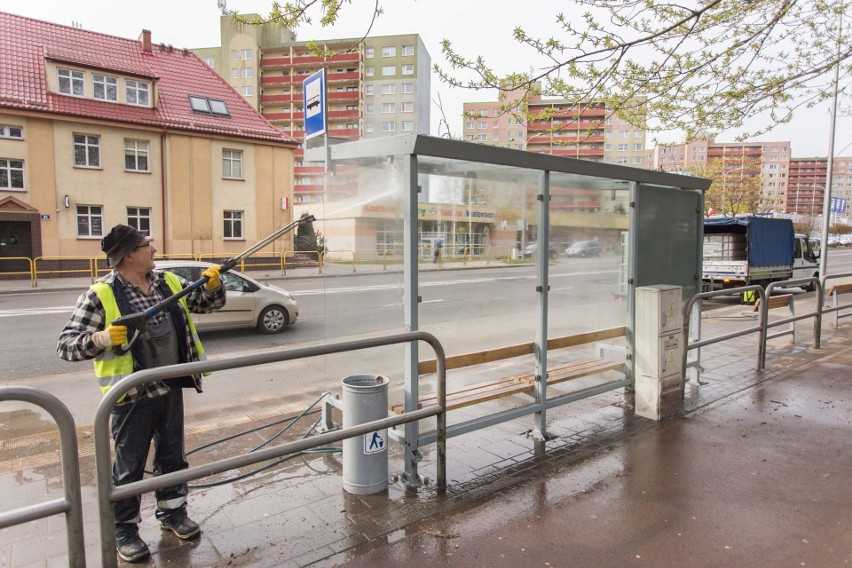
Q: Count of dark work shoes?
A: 2